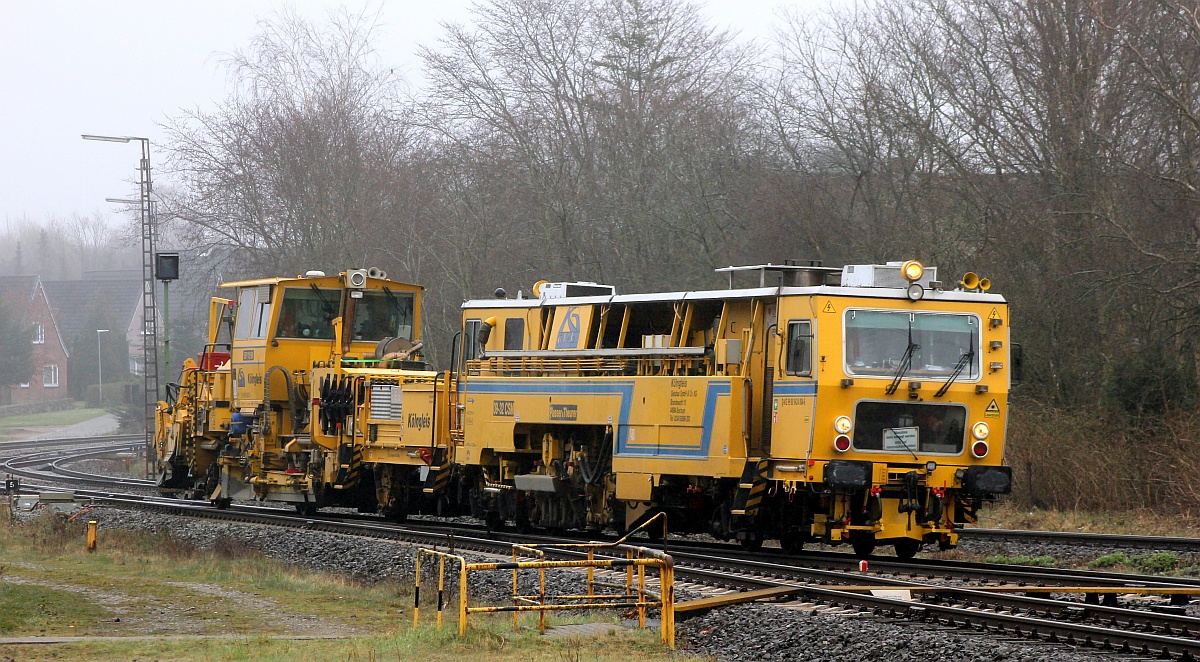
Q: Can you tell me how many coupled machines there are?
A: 2